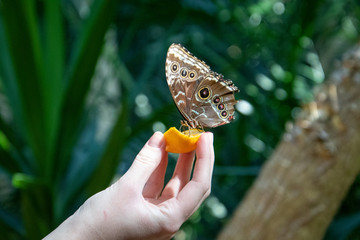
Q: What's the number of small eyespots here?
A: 6